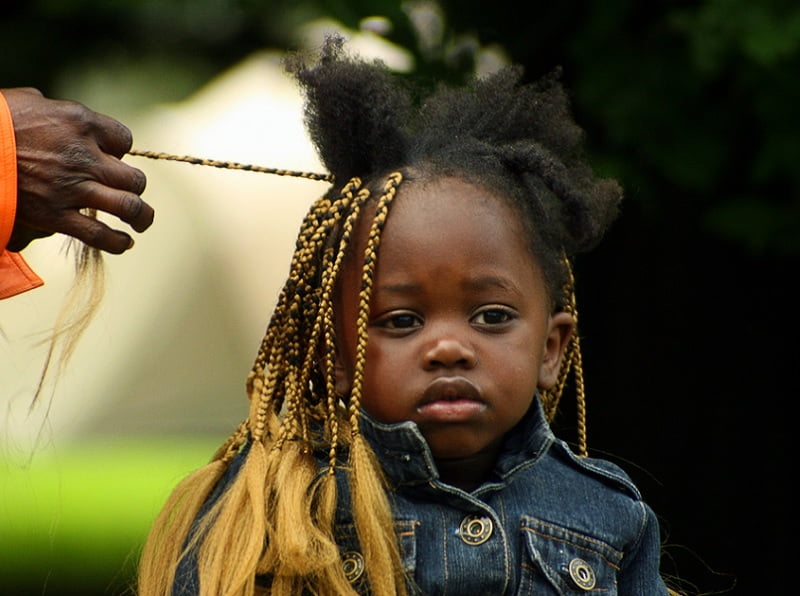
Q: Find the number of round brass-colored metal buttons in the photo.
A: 3